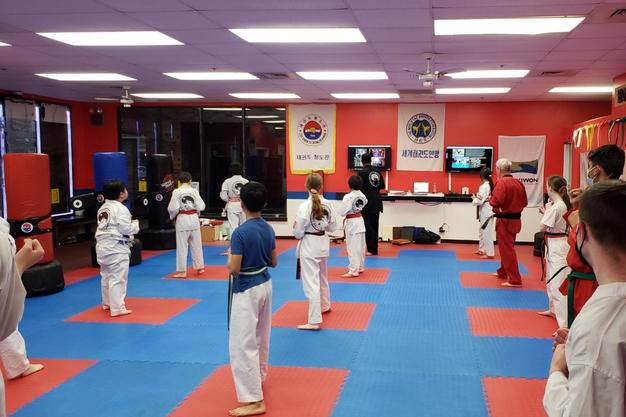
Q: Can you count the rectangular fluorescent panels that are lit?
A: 13